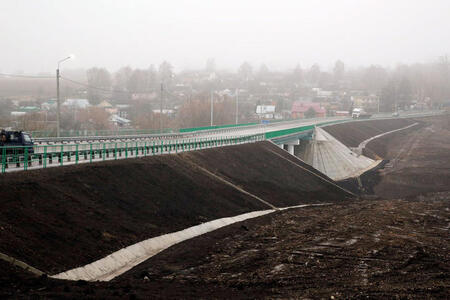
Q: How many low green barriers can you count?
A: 2